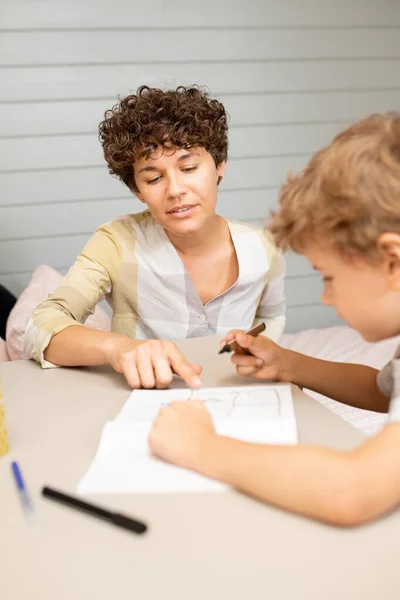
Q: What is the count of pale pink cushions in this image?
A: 1